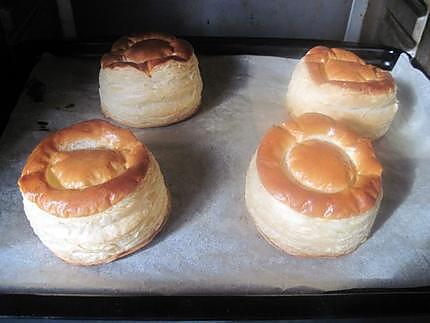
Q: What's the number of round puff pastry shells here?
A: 4